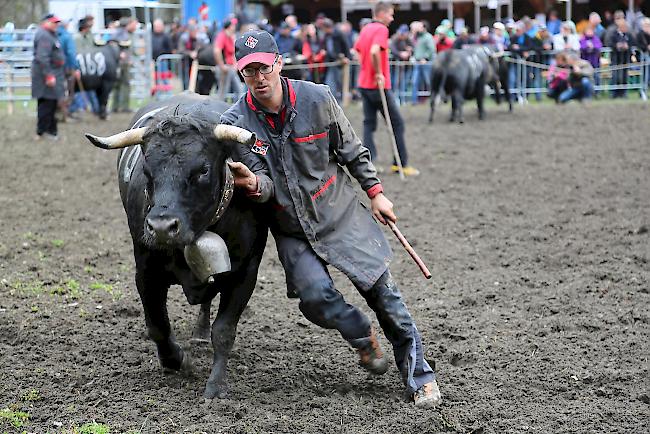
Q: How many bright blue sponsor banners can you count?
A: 1